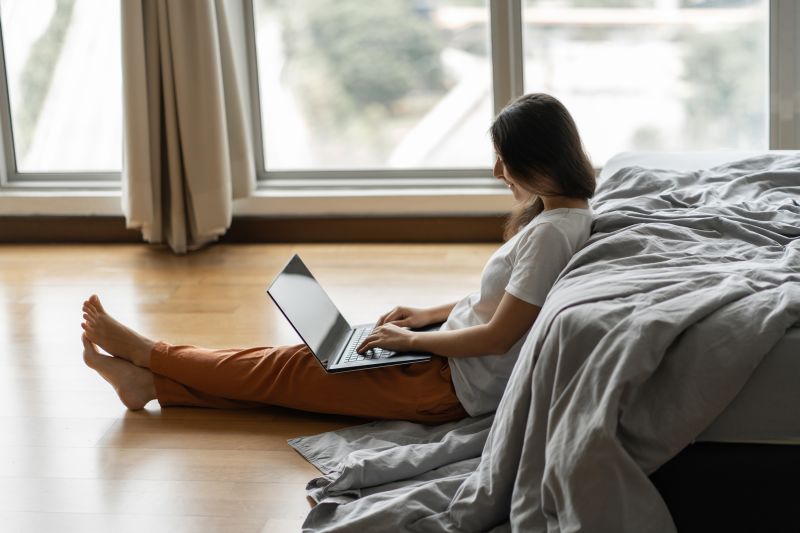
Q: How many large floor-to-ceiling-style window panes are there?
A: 3